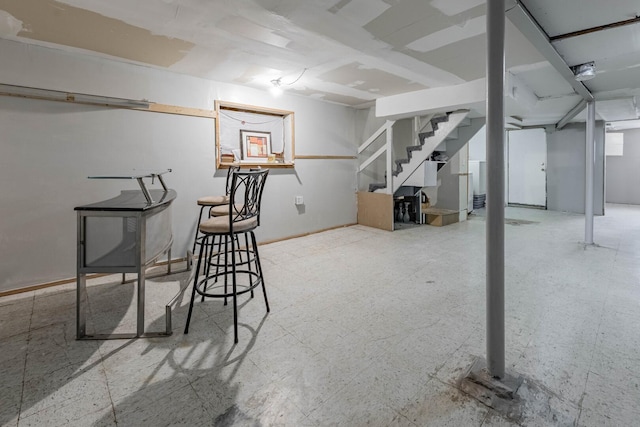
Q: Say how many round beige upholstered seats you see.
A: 3